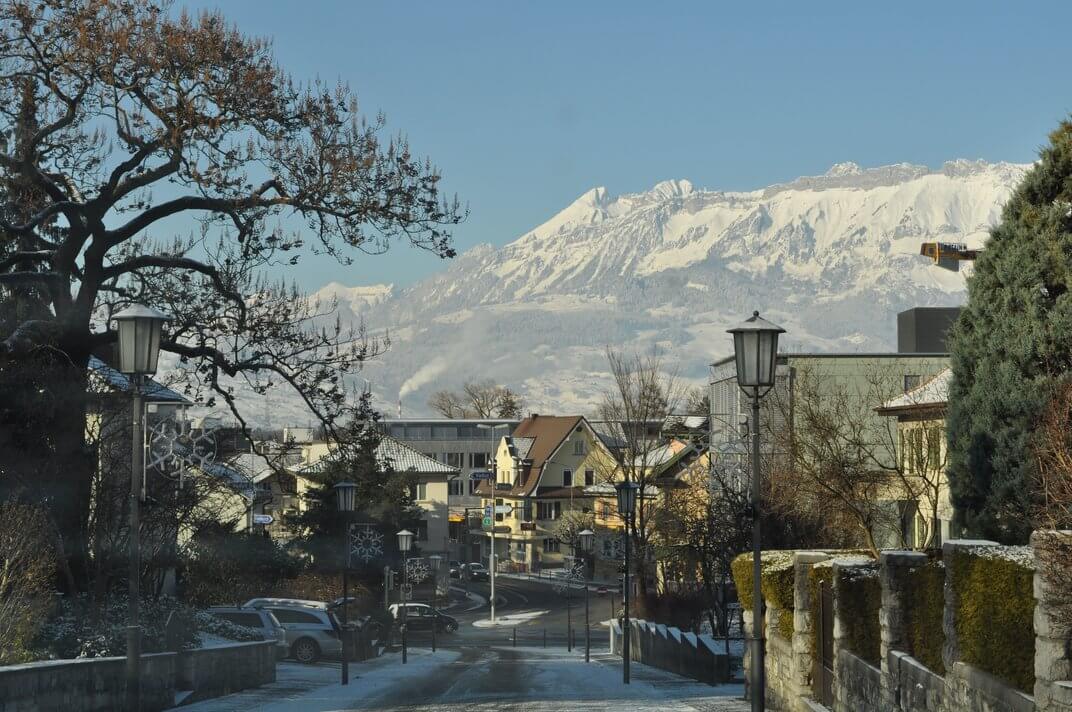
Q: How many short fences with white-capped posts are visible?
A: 1